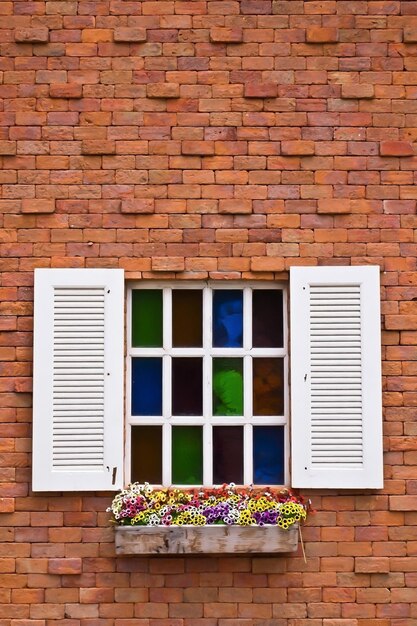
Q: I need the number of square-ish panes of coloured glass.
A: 12